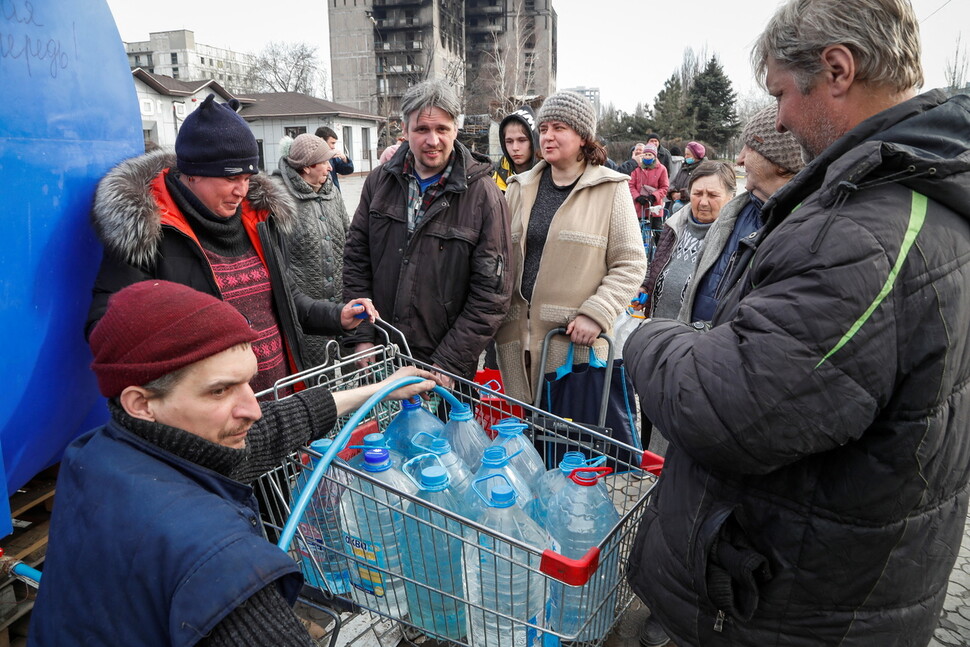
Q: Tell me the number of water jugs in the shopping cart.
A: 12